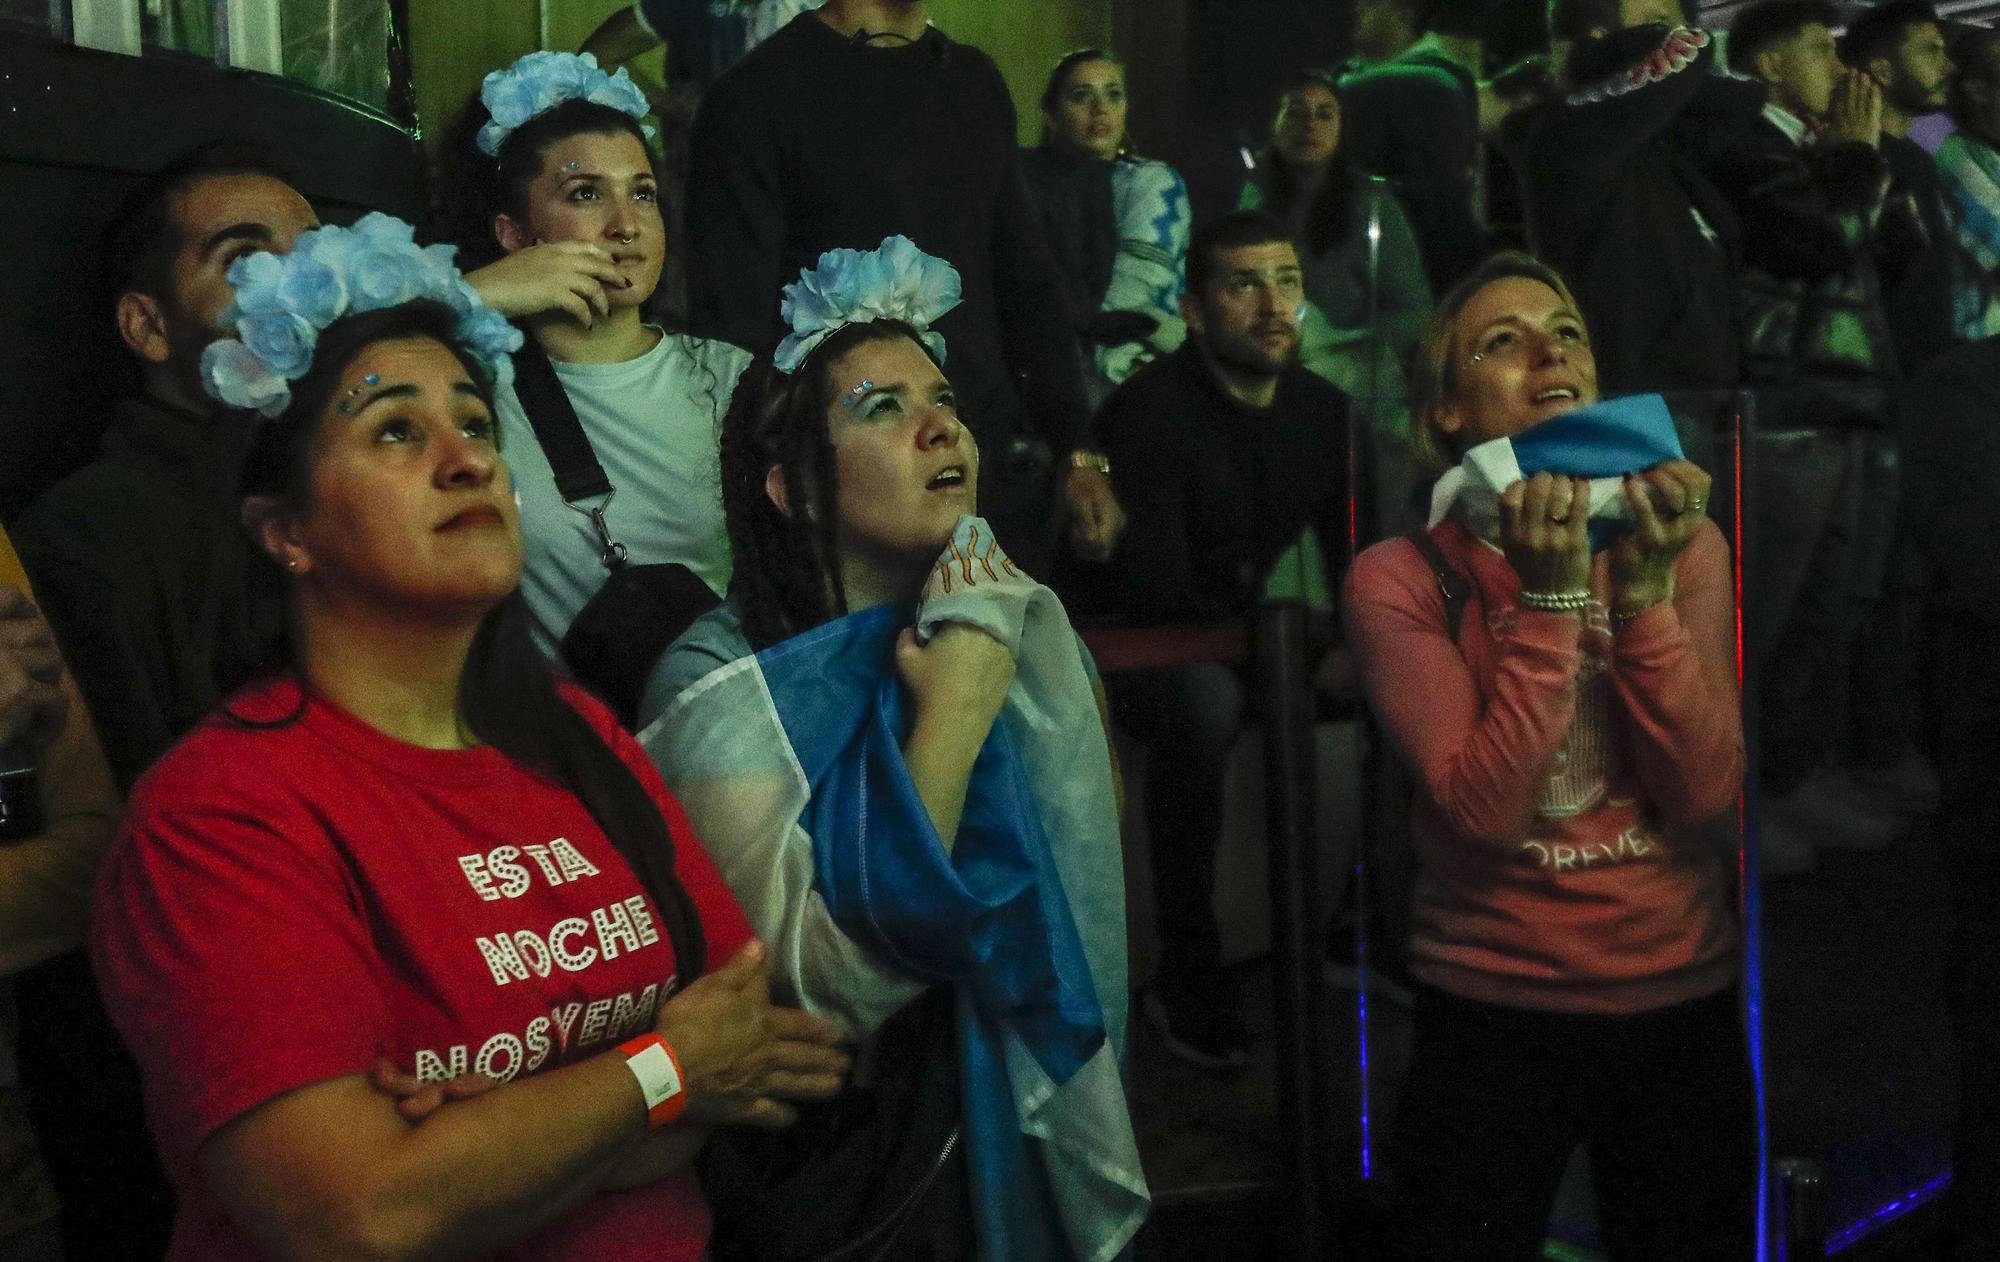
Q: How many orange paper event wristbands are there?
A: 1